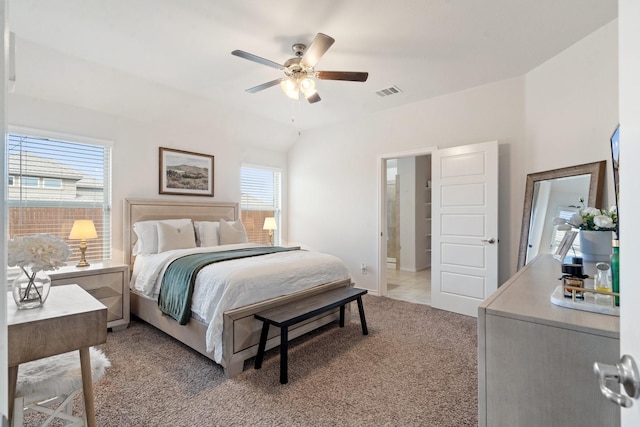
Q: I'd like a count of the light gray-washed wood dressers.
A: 1